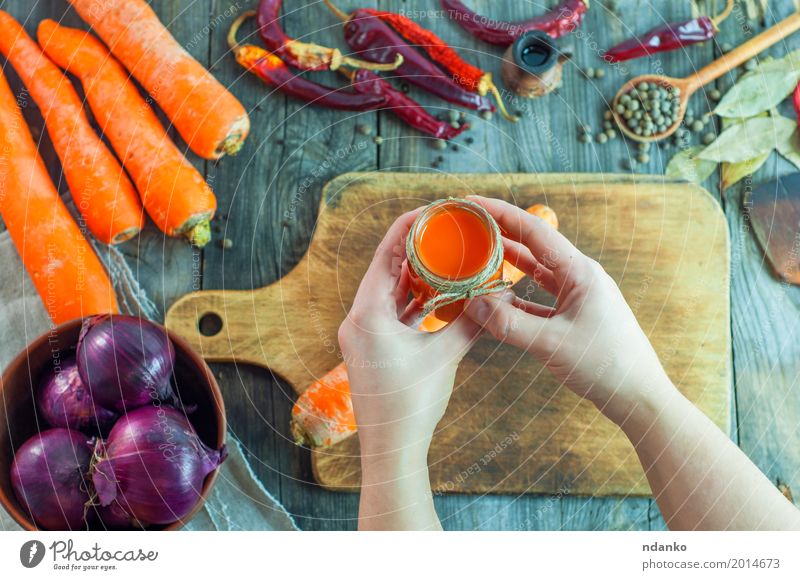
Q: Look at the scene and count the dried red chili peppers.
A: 7